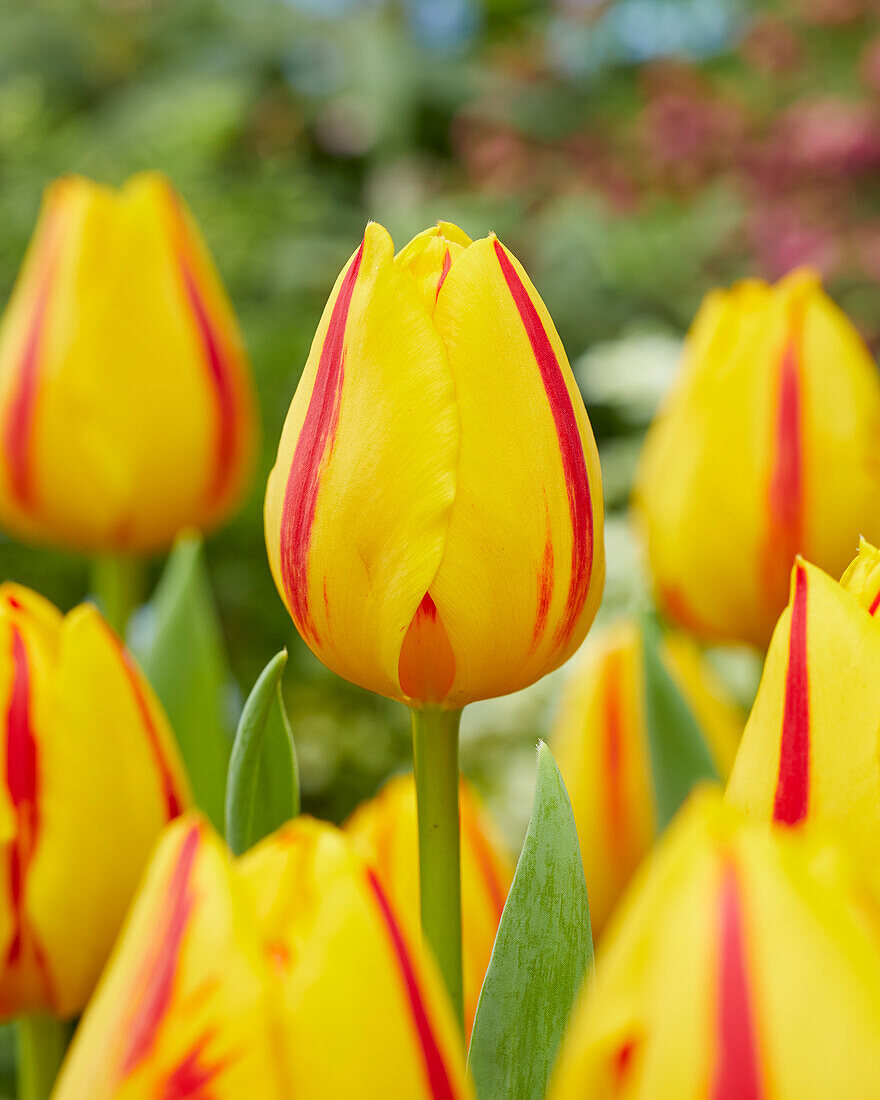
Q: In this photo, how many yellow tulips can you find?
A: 9